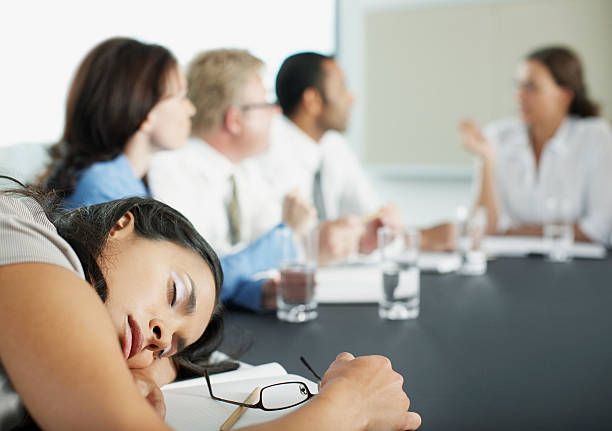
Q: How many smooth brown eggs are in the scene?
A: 0